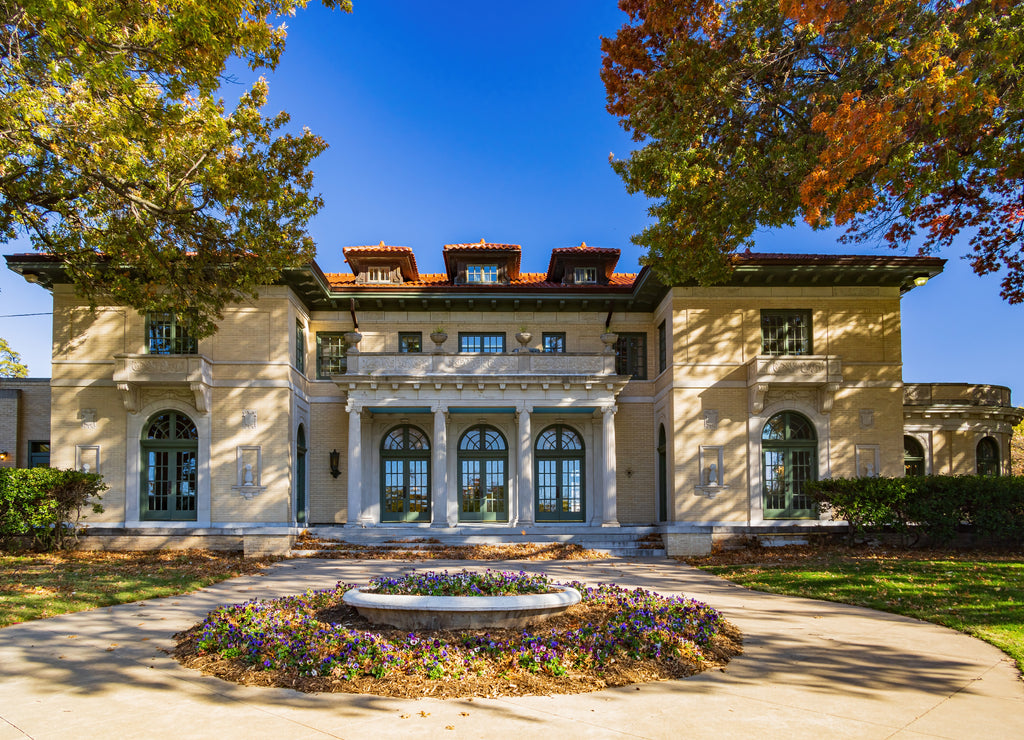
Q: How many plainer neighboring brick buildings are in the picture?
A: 1